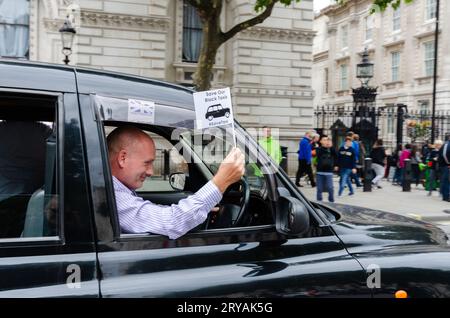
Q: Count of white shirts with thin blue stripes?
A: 1